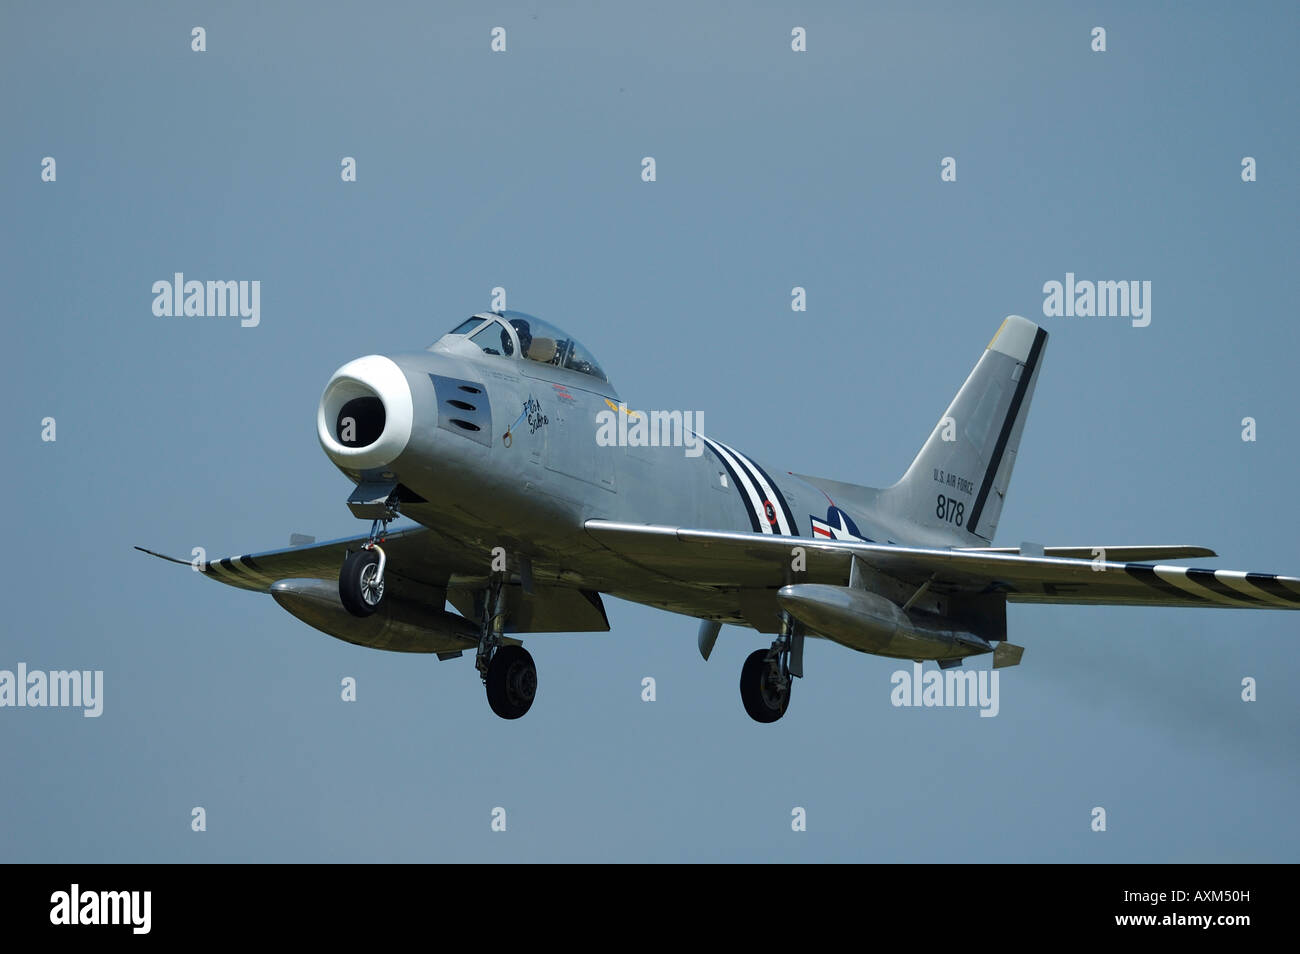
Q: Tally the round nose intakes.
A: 1